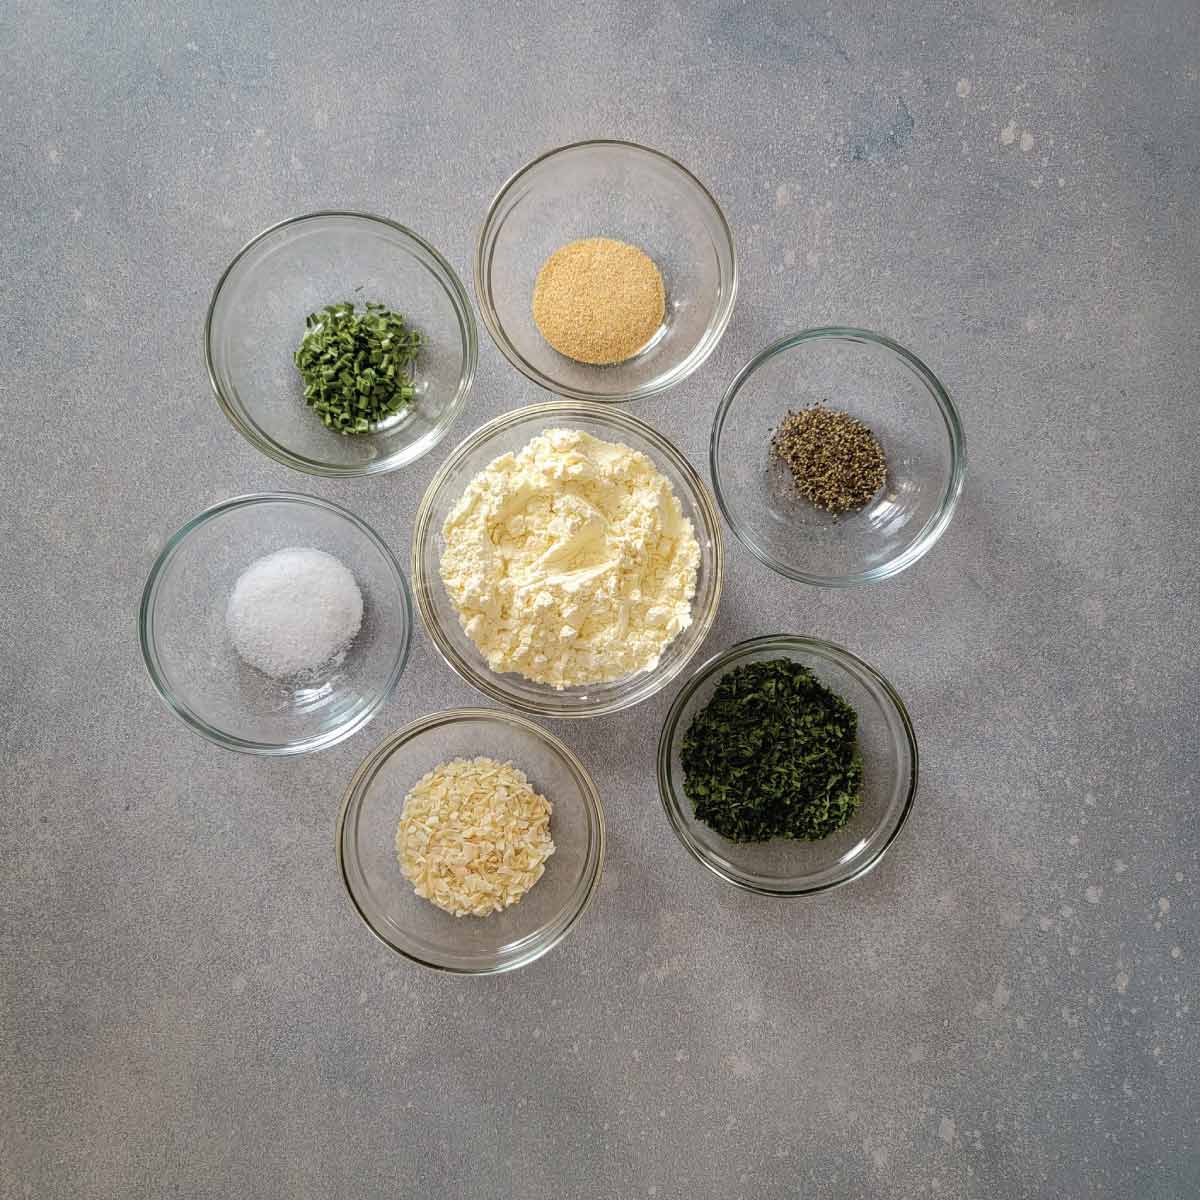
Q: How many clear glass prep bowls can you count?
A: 7